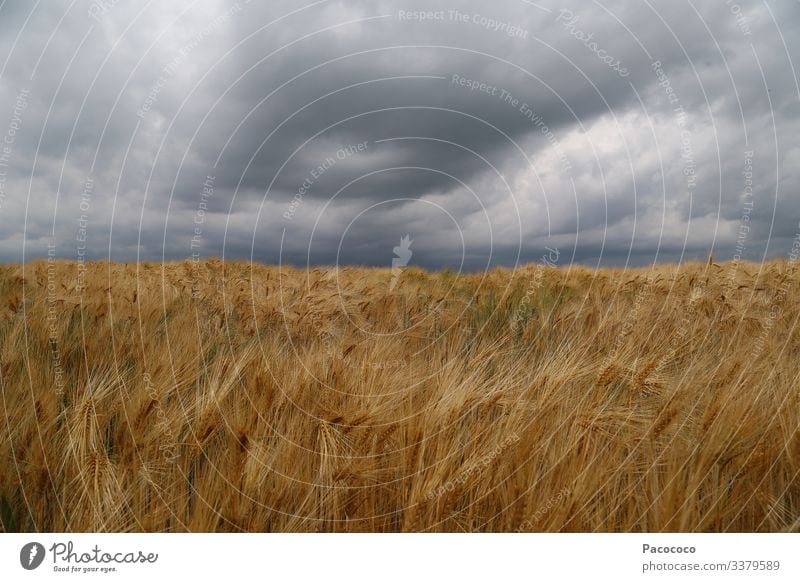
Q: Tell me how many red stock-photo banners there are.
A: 0